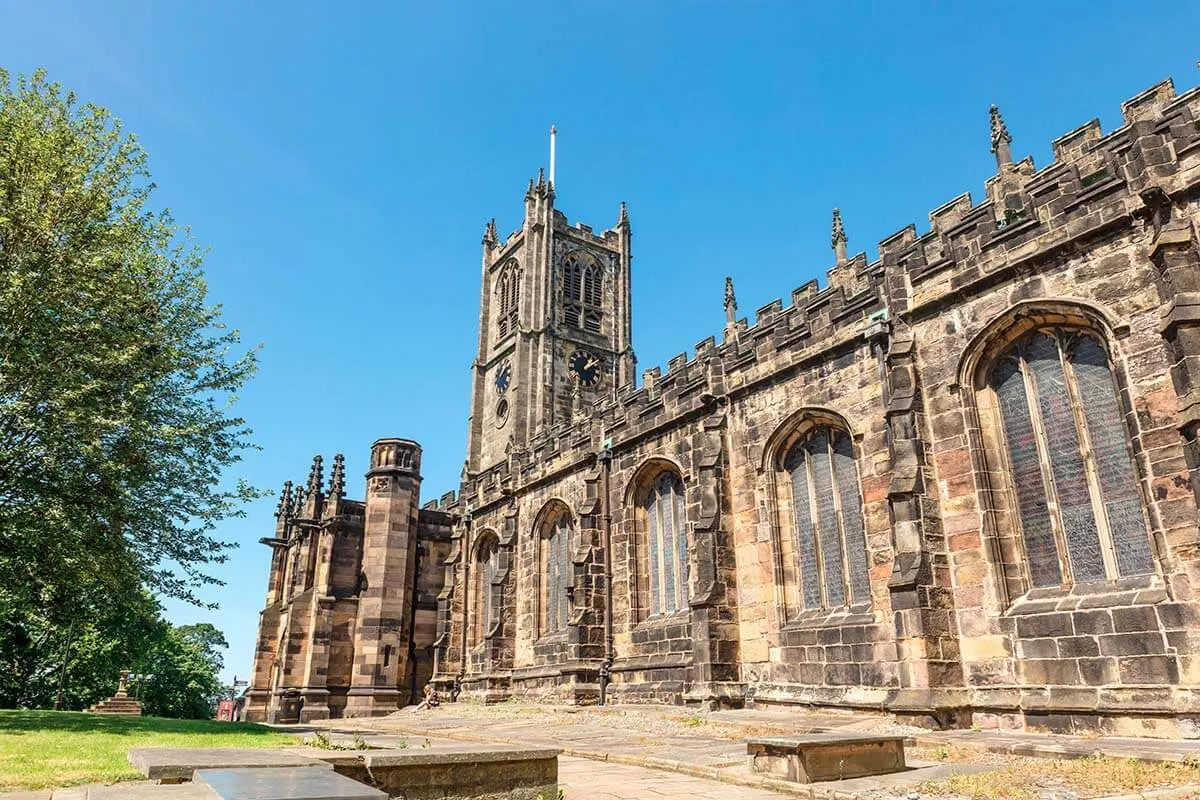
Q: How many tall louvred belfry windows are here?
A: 2